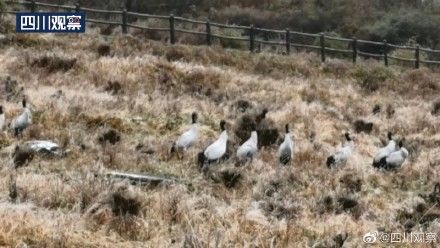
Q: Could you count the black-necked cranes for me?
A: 9